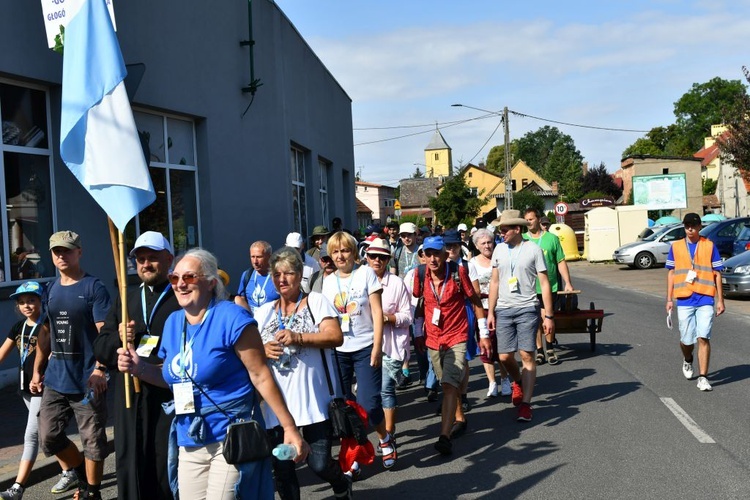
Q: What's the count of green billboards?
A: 1